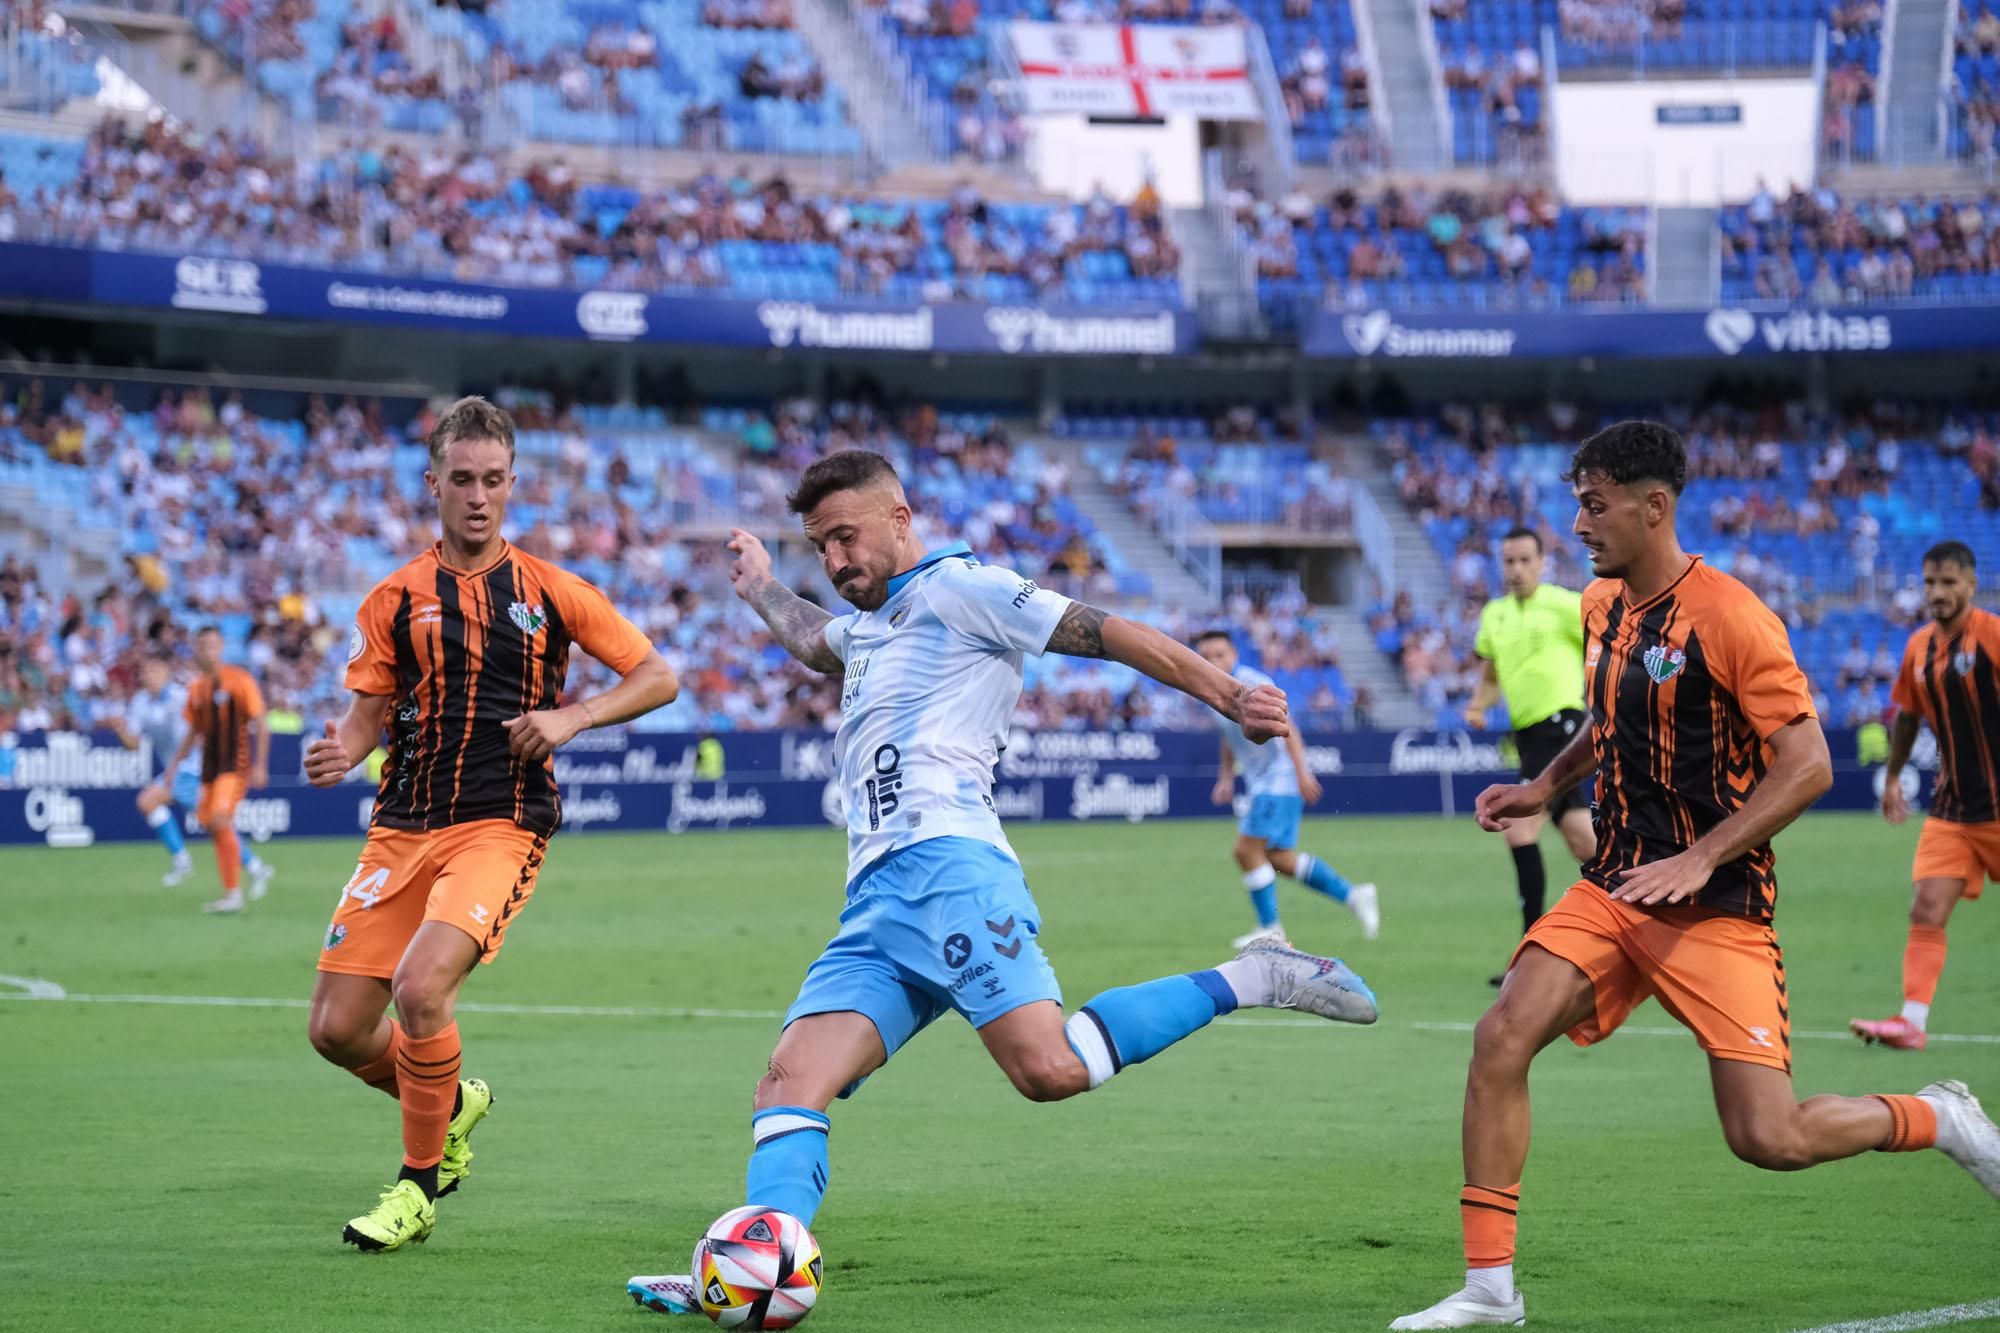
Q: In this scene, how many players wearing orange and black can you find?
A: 4